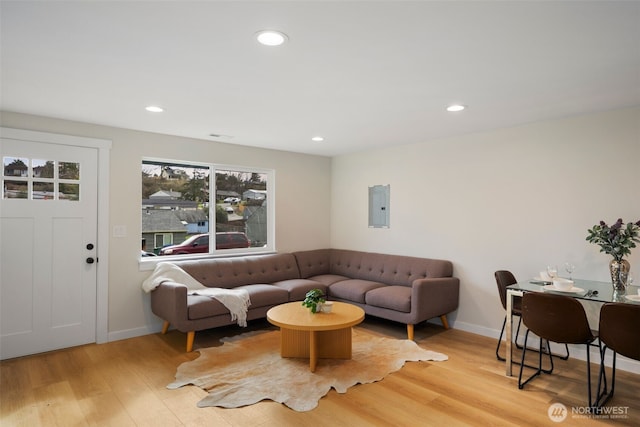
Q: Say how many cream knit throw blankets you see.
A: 1